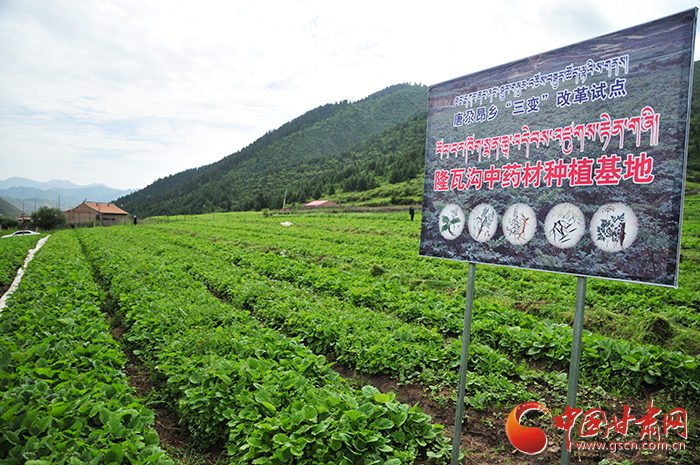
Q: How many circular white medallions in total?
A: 5